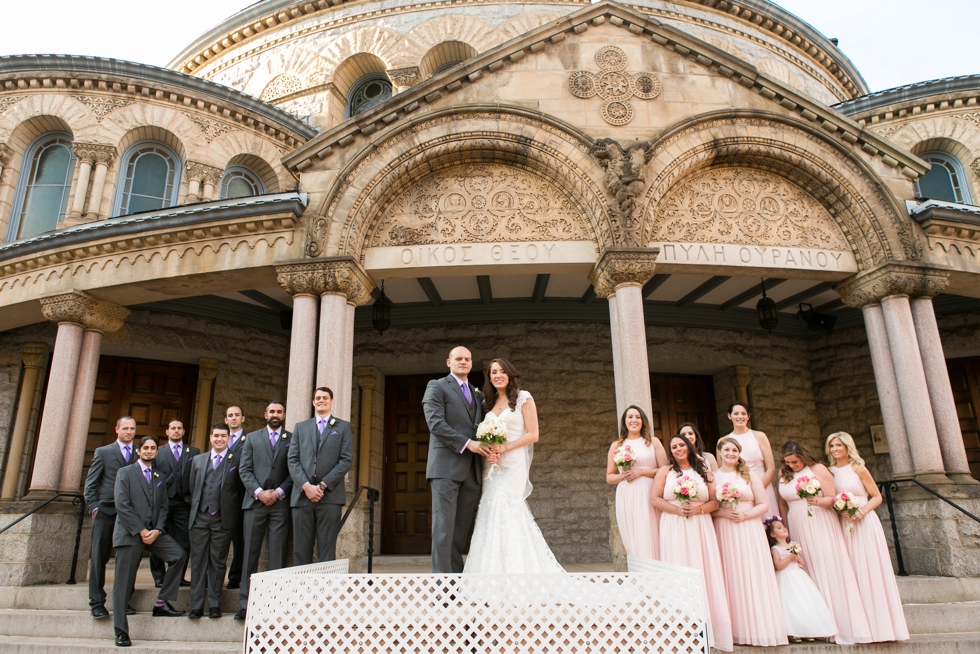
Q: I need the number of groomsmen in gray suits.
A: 7